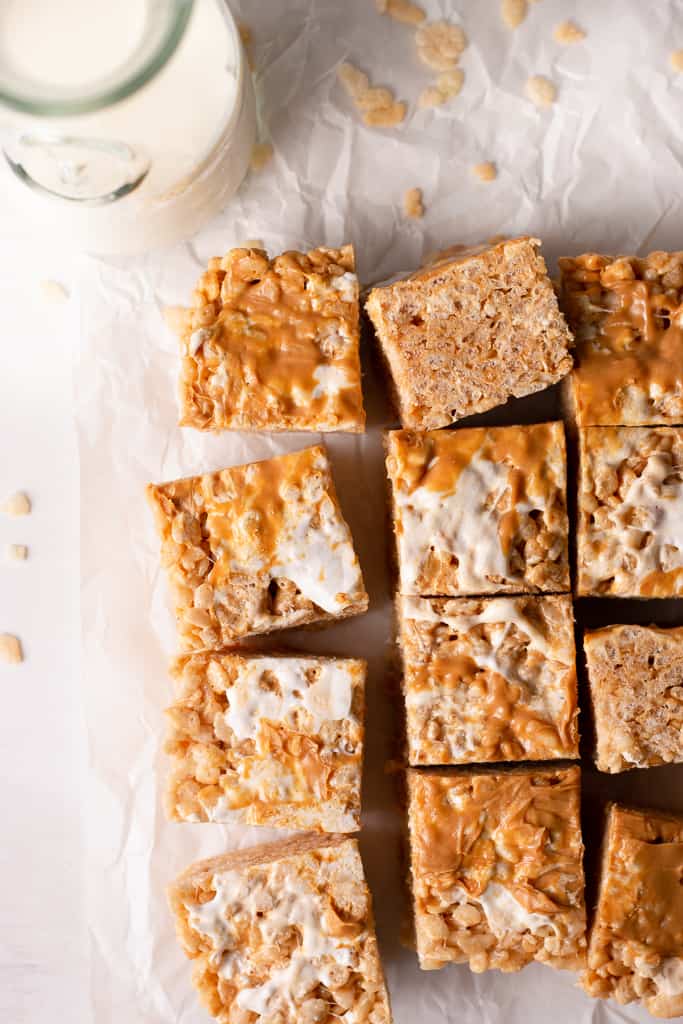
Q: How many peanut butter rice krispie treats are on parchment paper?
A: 12